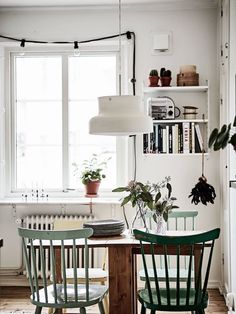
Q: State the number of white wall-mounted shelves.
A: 3